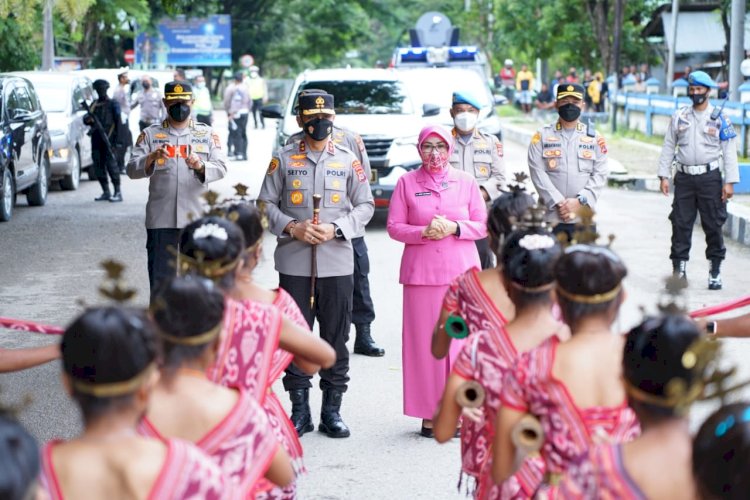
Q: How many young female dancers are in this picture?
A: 10